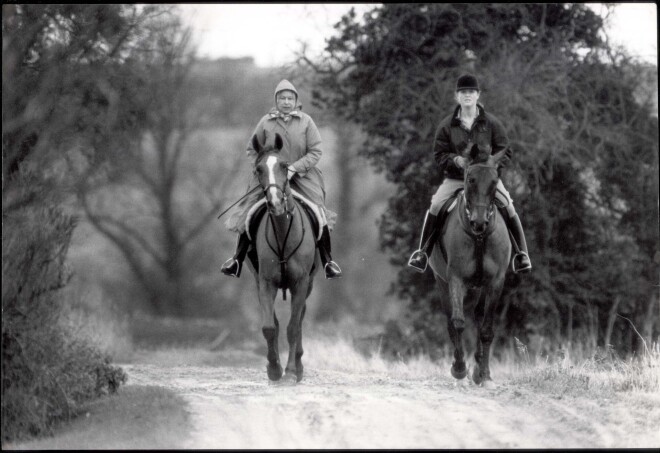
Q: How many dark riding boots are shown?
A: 4